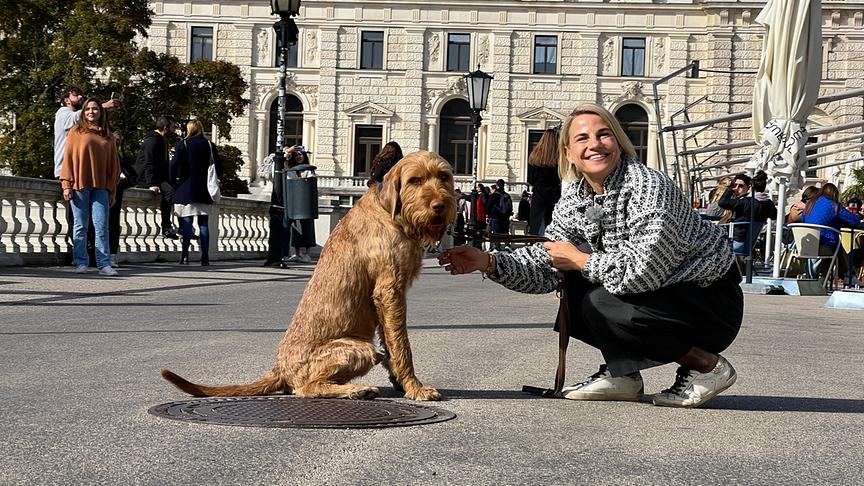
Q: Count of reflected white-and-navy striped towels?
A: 0